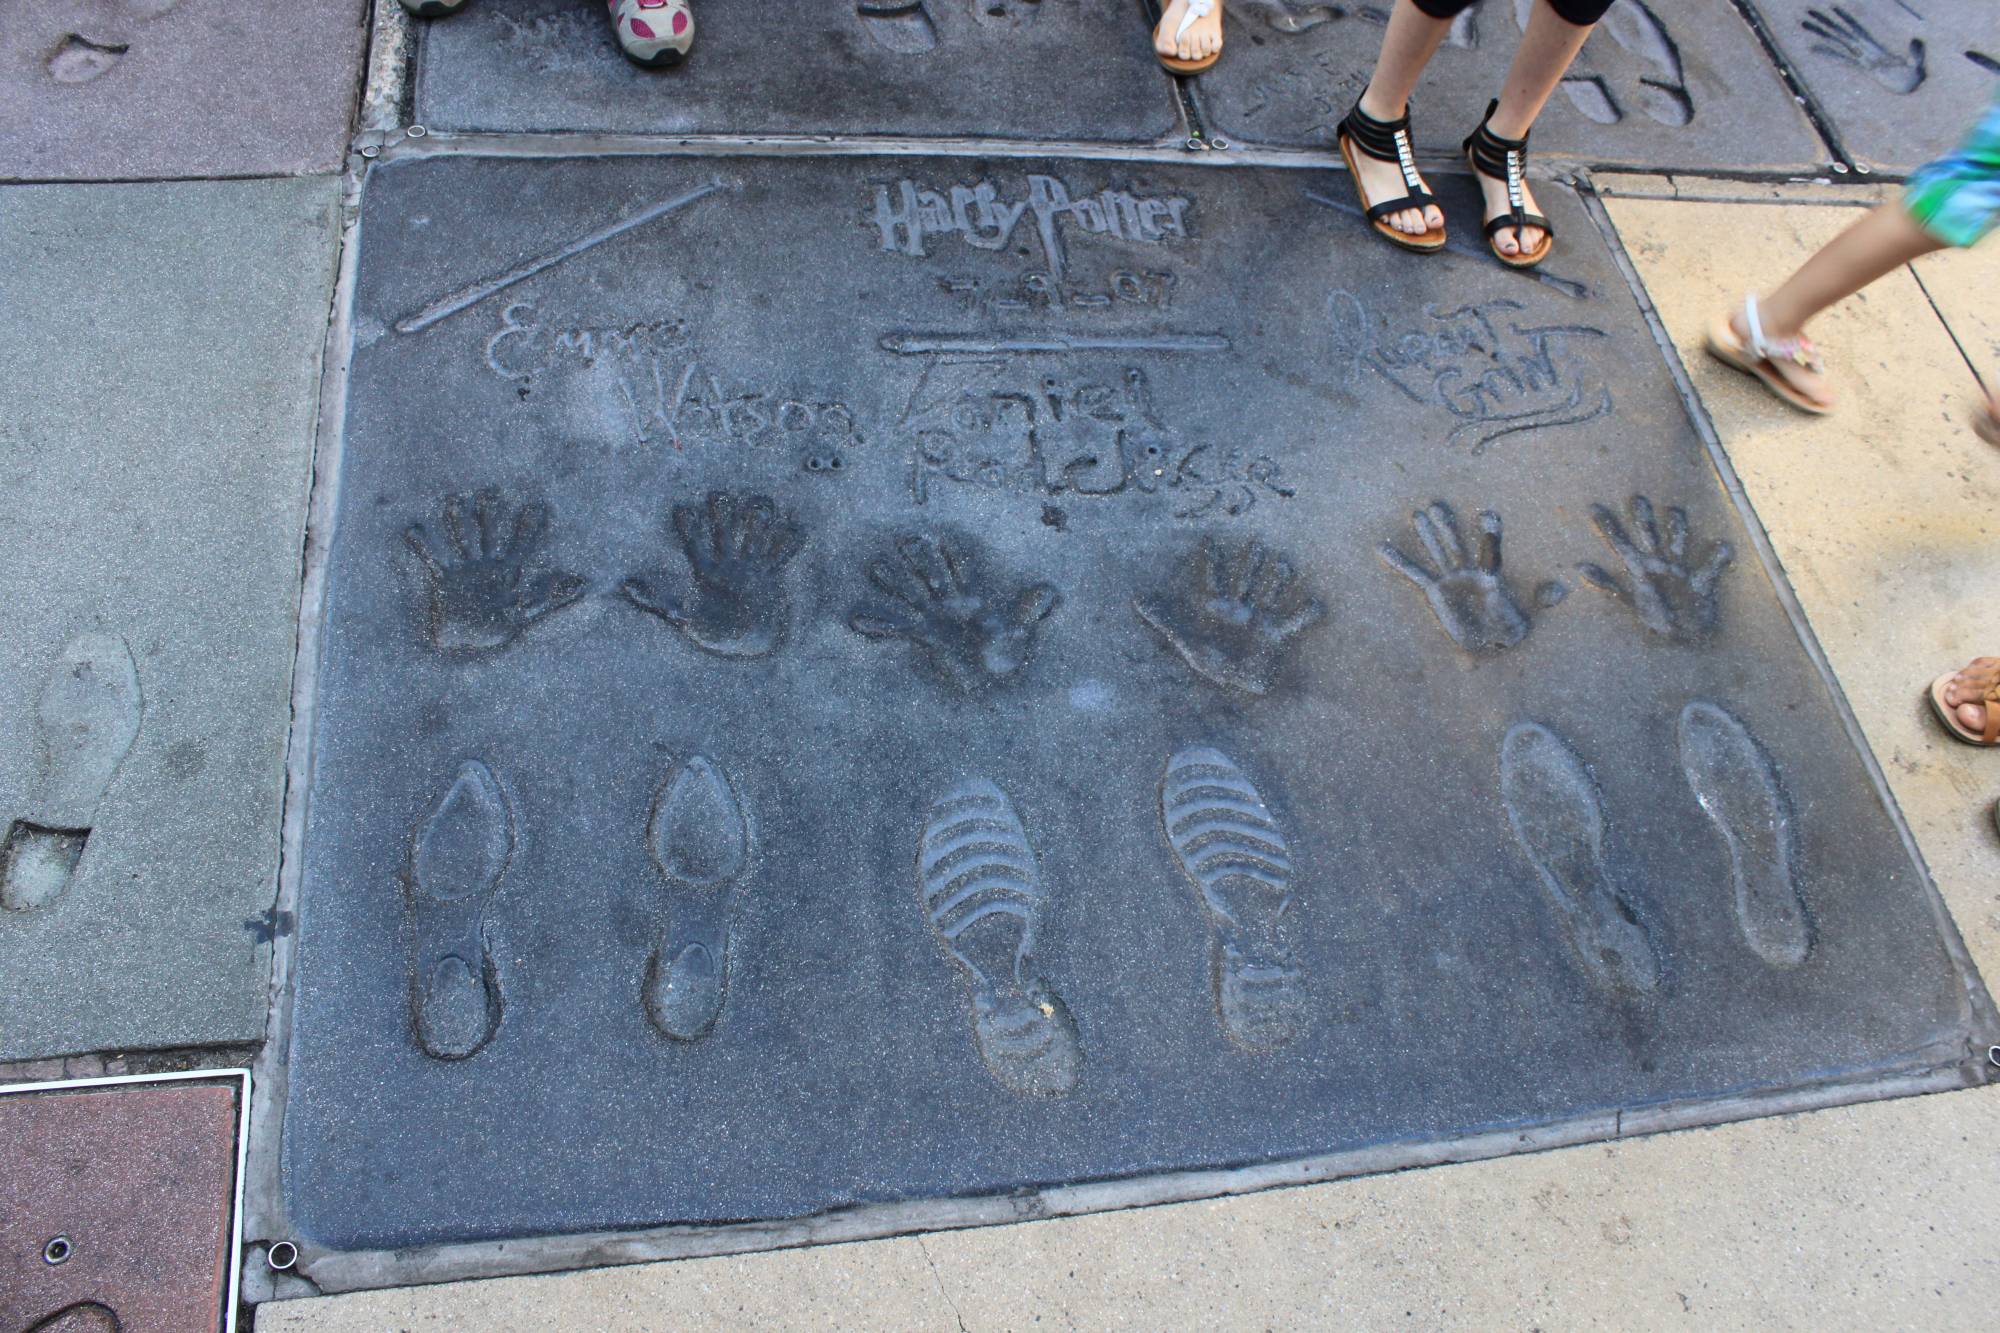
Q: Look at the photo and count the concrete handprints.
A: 7